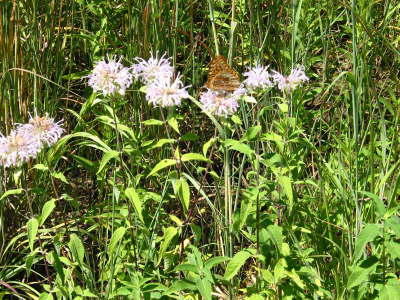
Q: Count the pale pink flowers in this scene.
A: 8